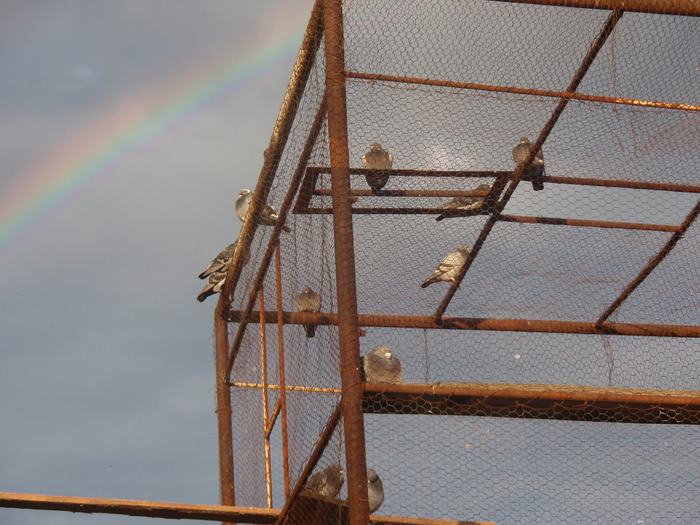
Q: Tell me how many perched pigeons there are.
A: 11